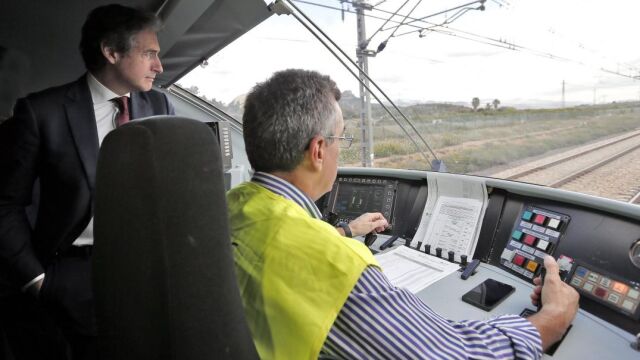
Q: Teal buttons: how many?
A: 2